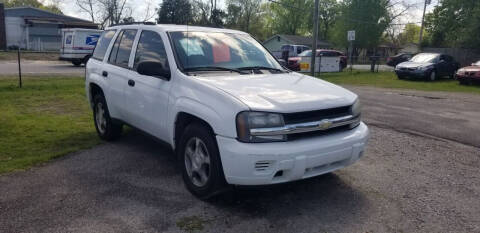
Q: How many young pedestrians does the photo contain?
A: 0